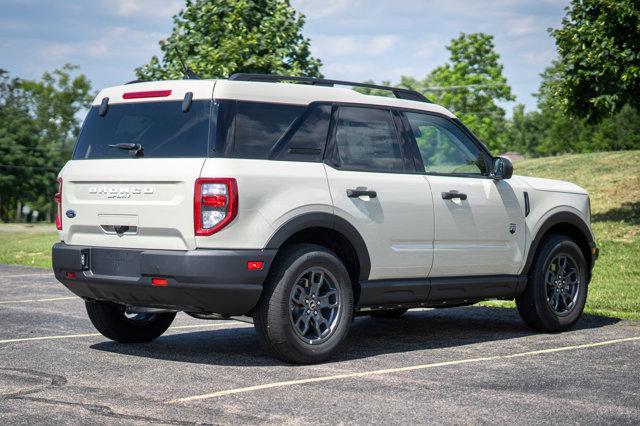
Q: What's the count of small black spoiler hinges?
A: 2